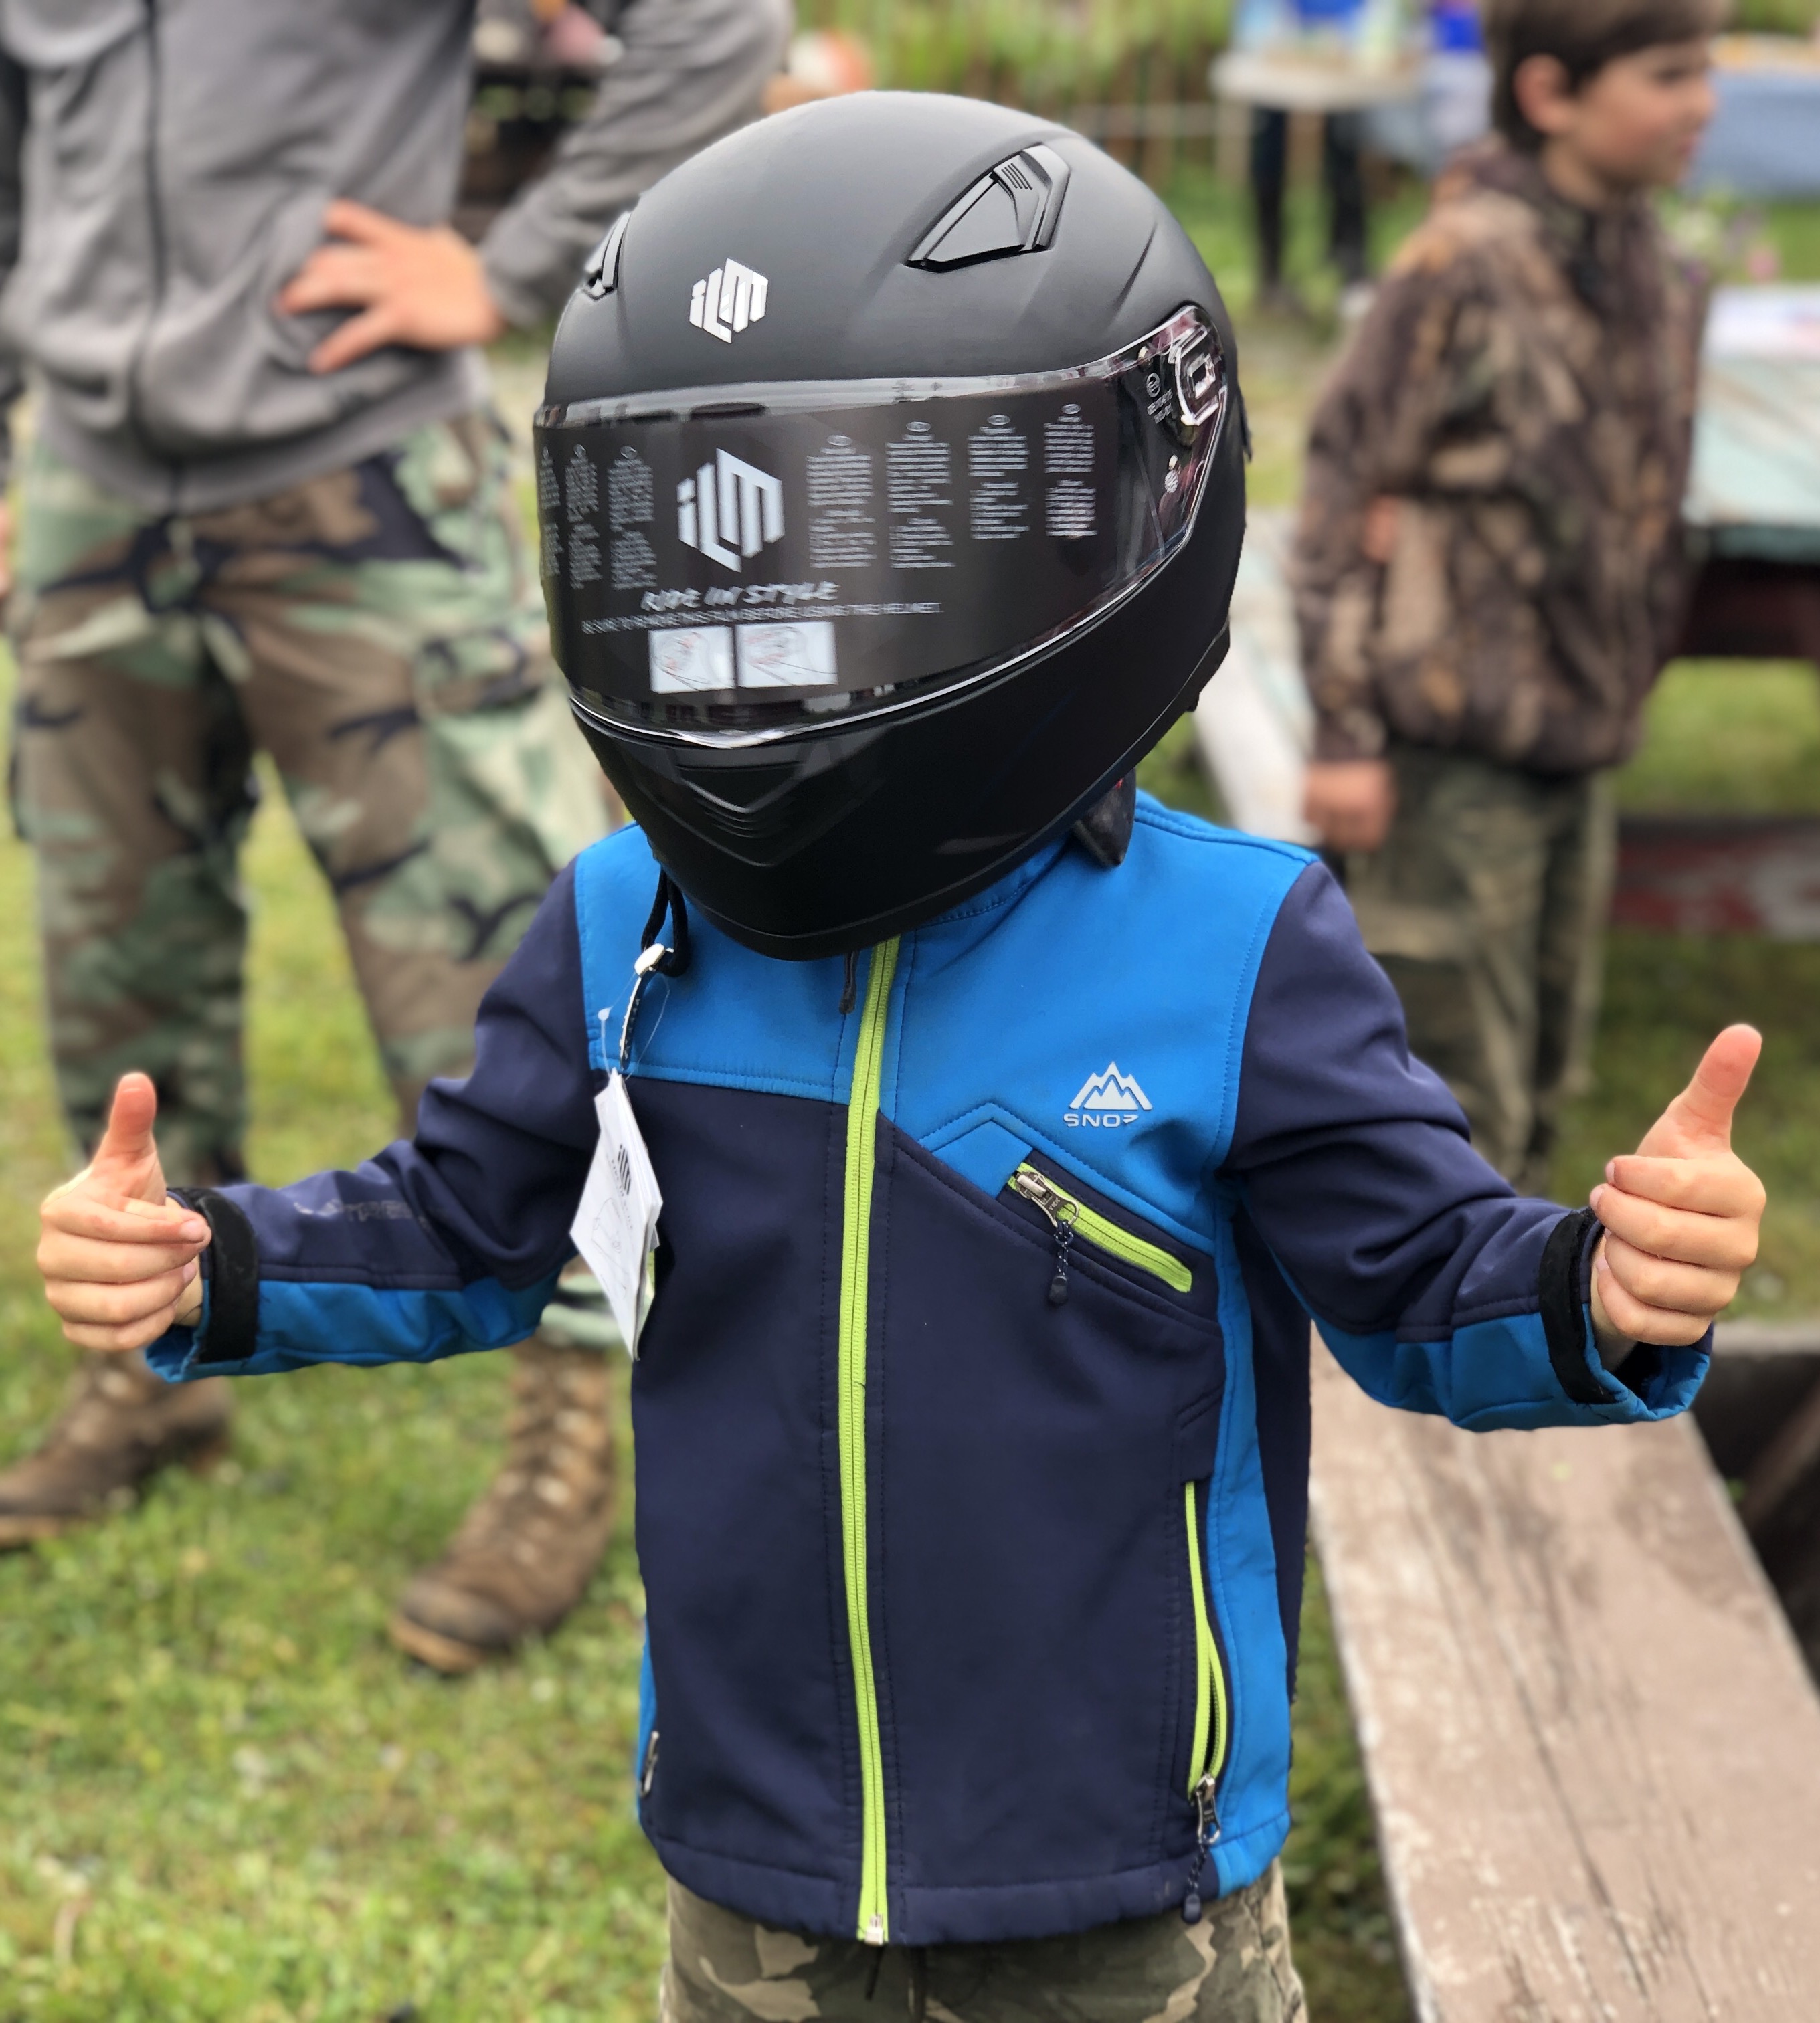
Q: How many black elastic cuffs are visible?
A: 2